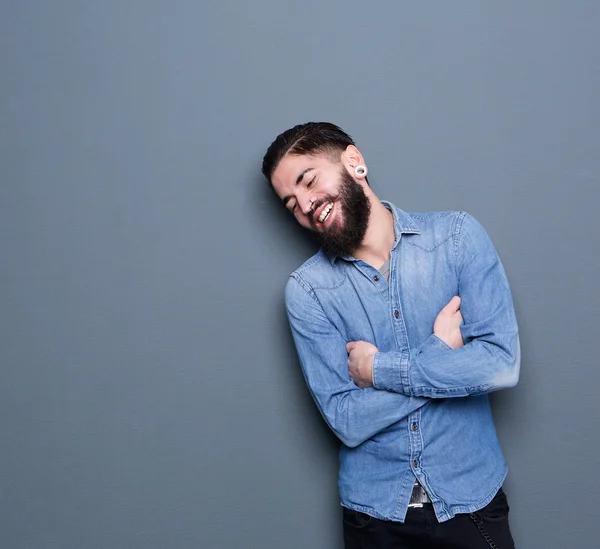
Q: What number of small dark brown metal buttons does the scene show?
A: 4